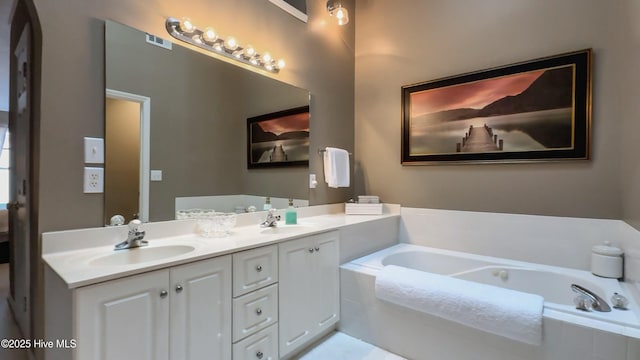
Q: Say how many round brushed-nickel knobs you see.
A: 7